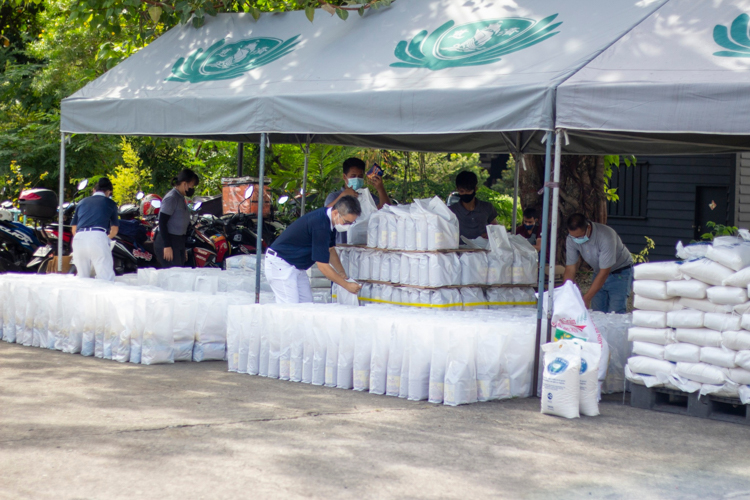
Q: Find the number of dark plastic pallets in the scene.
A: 1